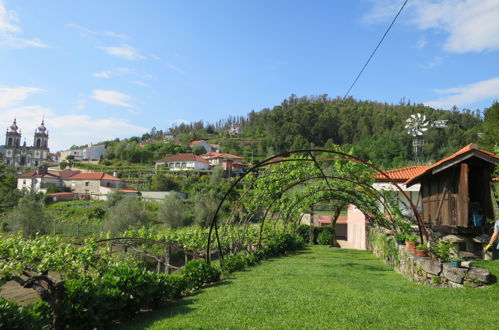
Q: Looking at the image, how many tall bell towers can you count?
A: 2